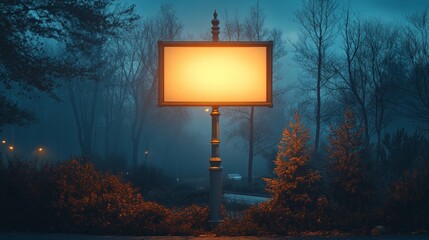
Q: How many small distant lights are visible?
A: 5